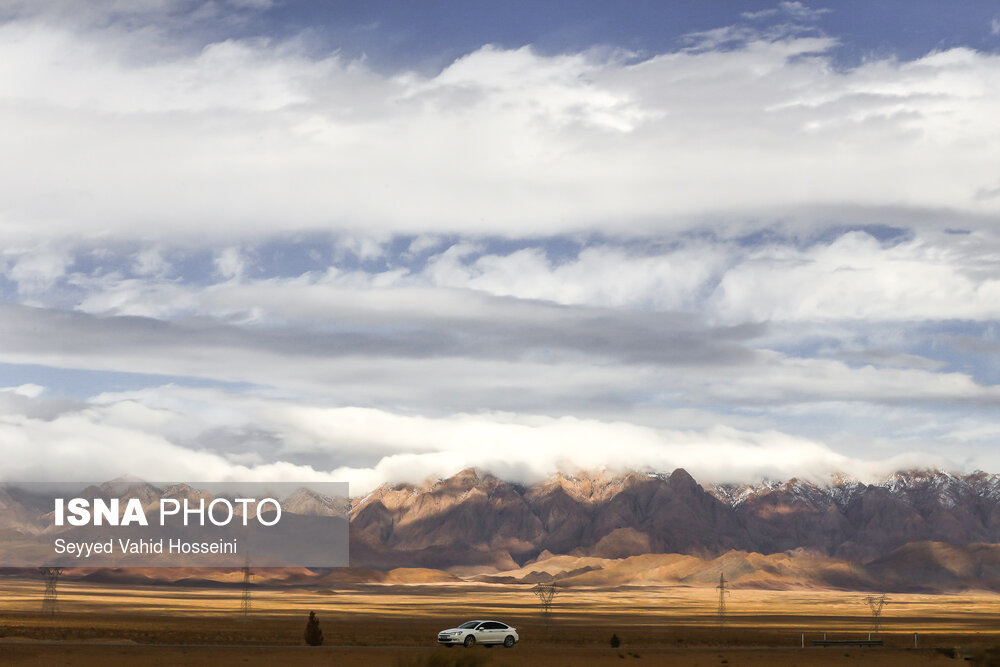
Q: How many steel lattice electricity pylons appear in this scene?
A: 5